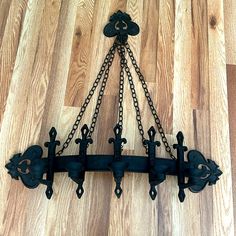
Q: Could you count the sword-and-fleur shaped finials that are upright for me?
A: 5